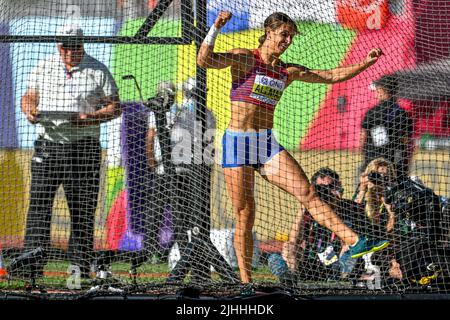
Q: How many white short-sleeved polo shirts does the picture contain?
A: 1